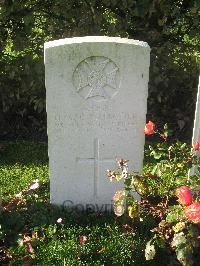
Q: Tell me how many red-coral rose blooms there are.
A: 4